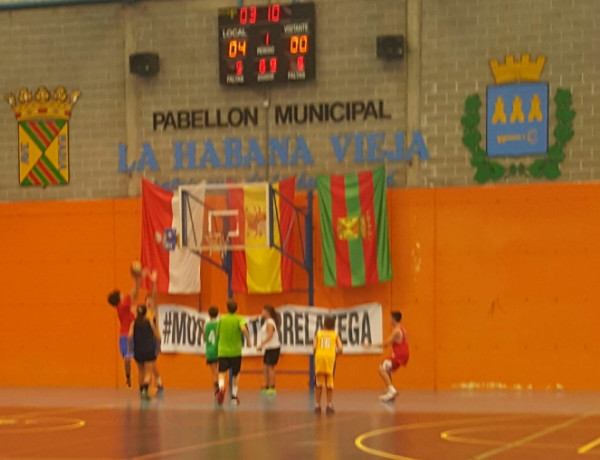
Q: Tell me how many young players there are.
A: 8